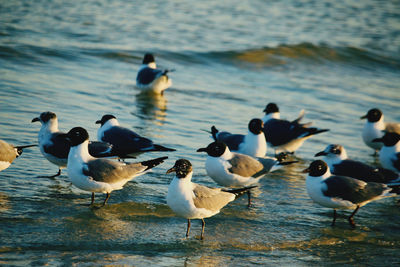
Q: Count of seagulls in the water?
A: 13